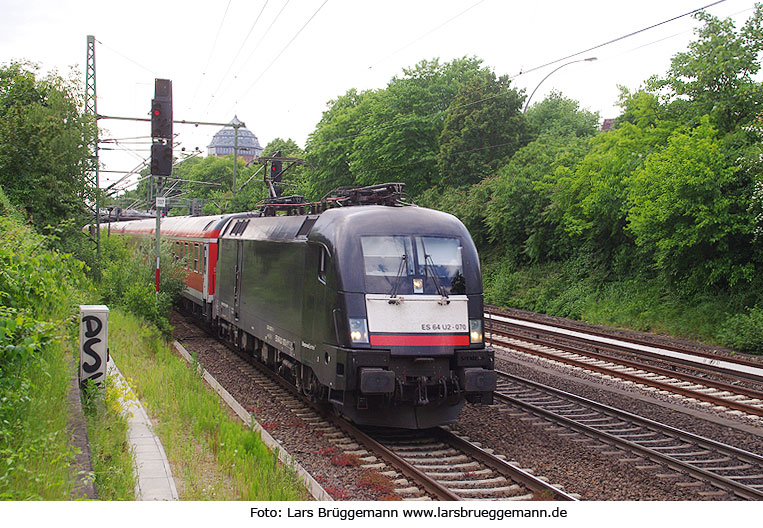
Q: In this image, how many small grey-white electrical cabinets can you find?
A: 1